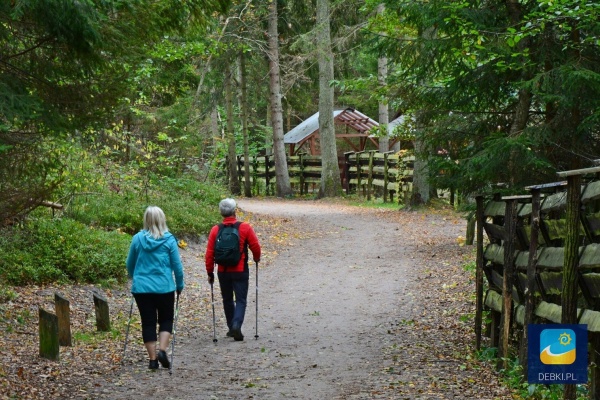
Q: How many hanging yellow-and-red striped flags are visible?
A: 0